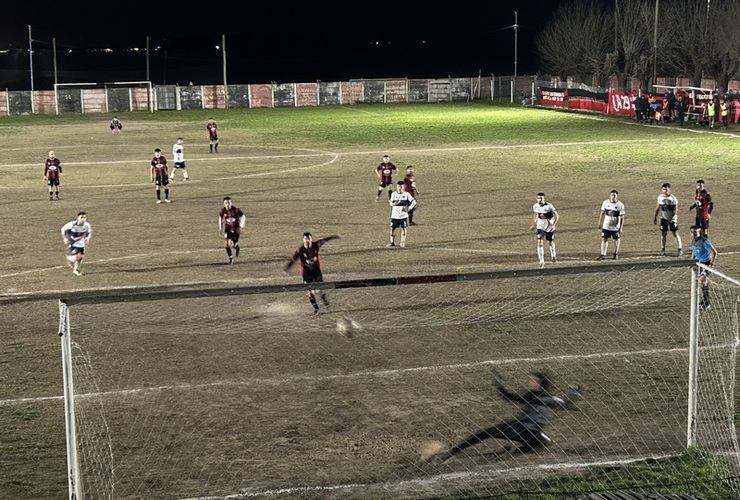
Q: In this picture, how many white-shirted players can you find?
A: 6